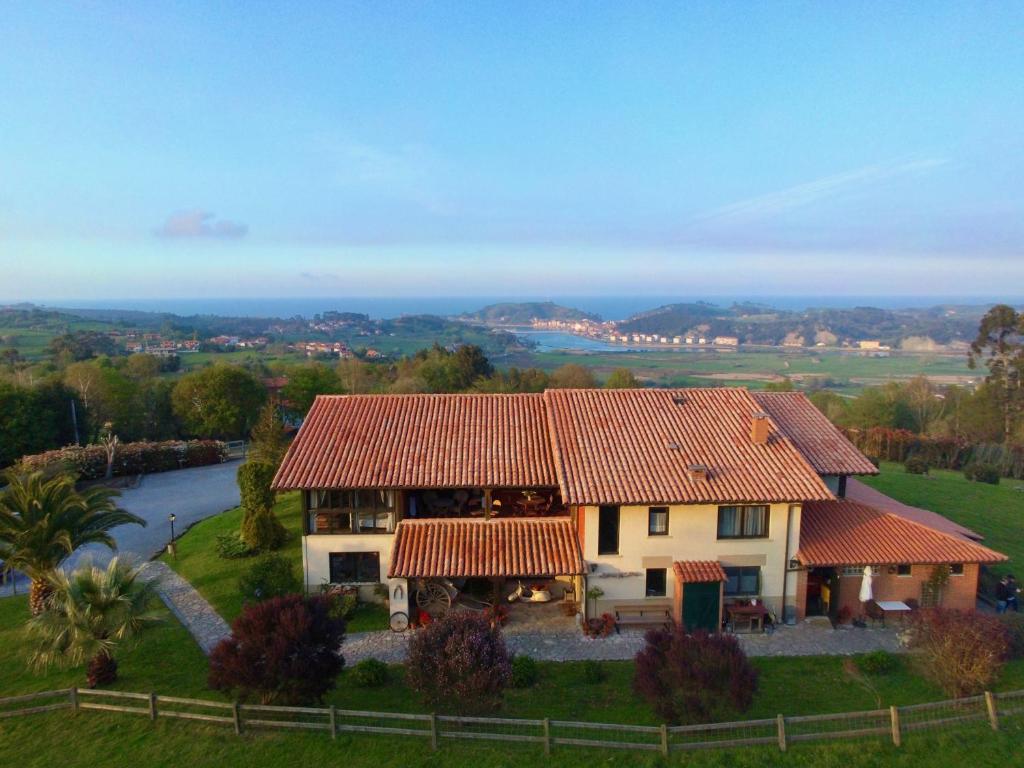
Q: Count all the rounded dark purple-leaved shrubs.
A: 3